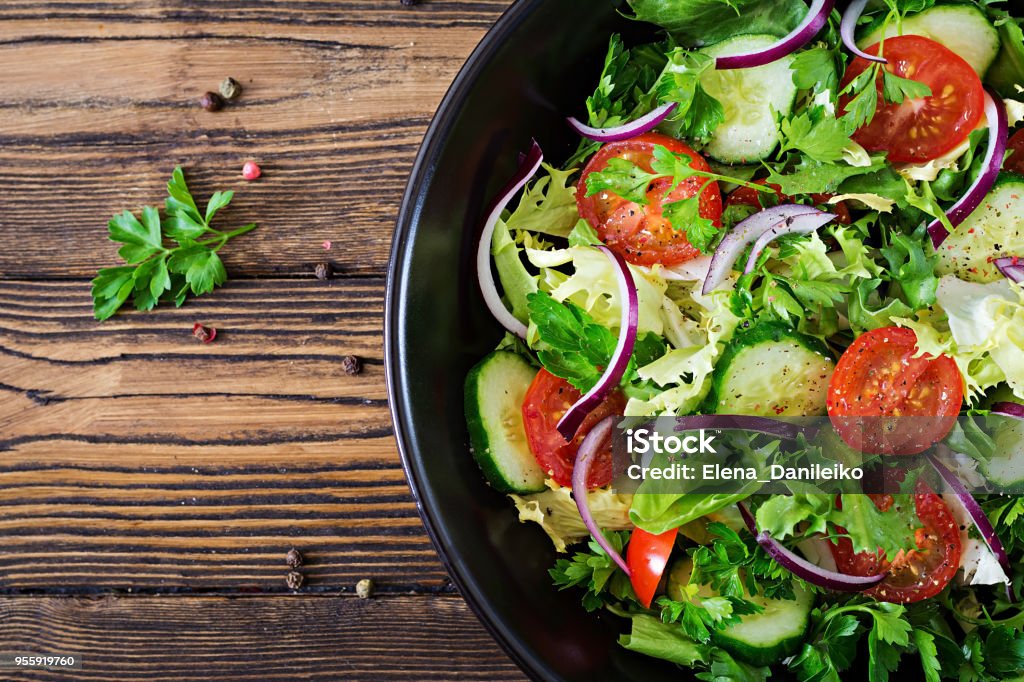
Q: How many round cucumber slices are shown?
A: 7